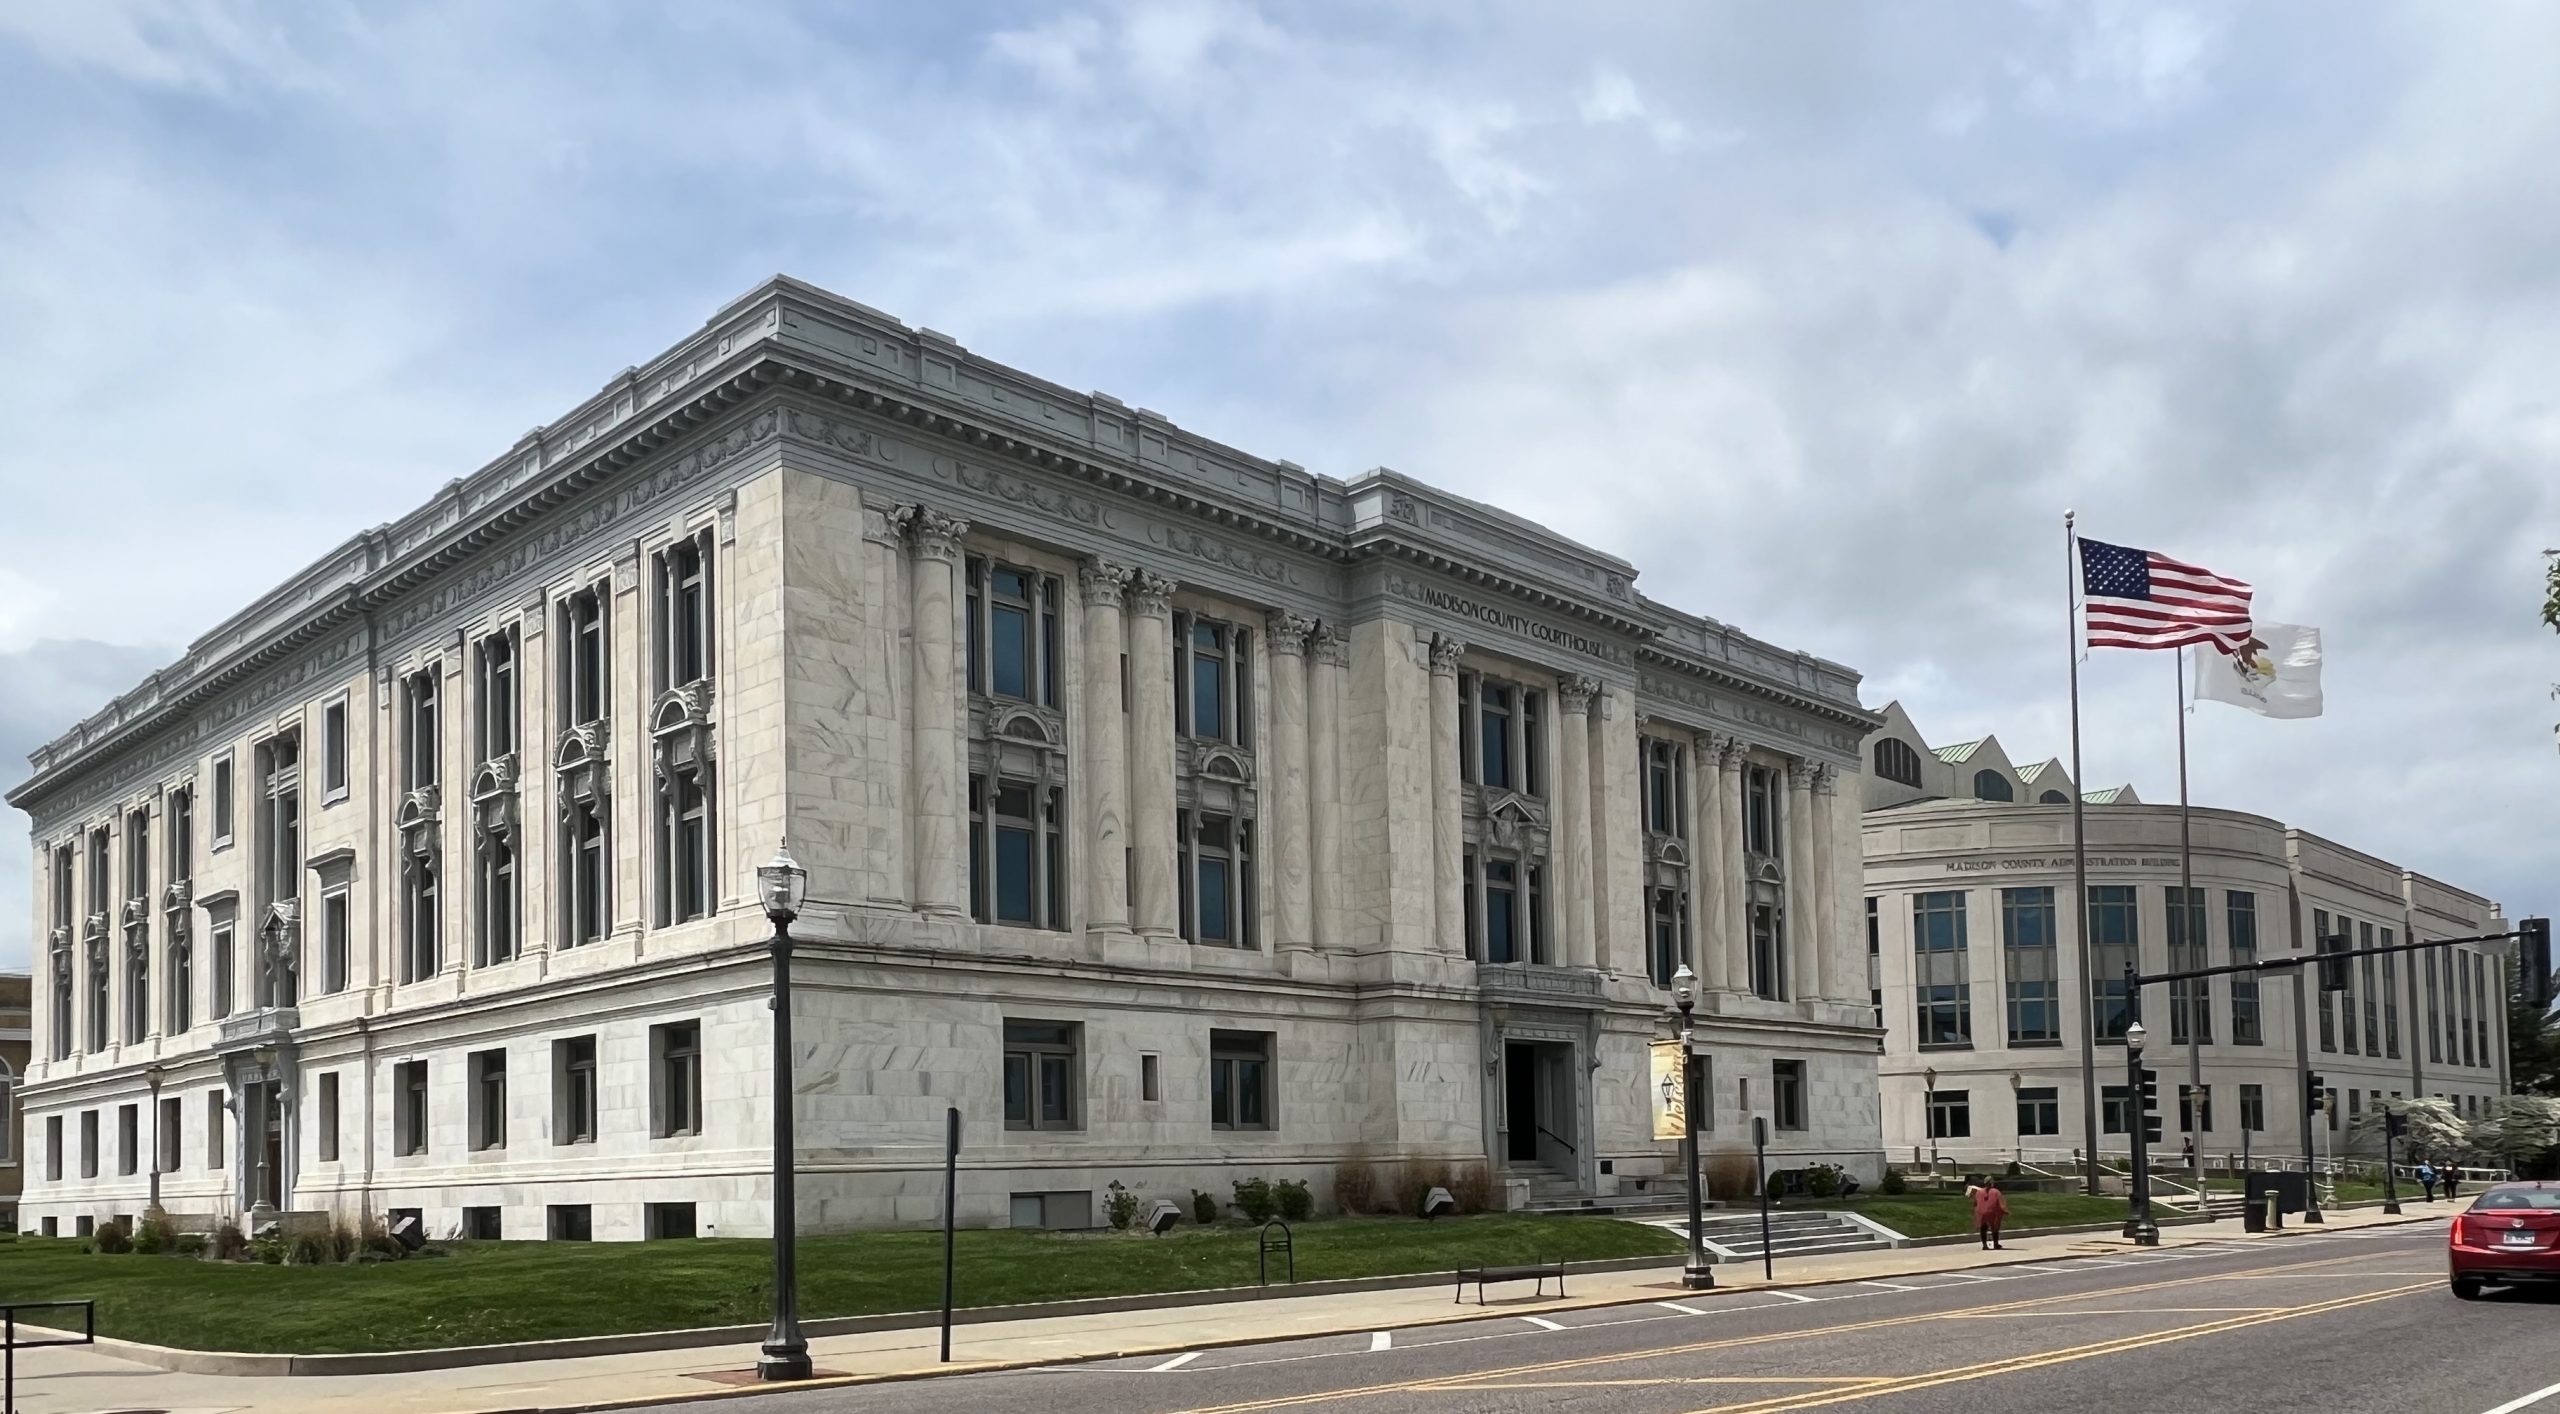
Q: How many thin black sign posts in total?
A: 2